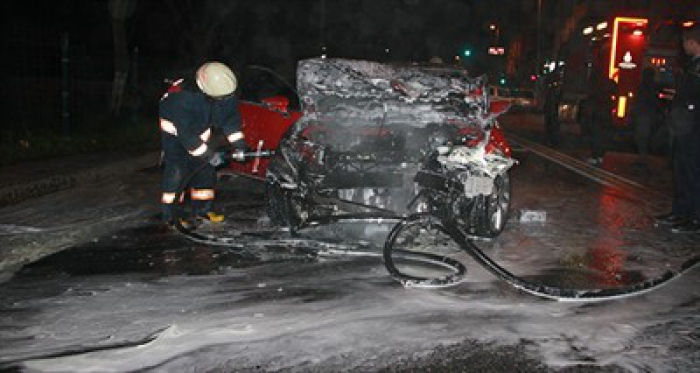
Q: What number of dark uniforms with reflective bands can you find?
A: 1